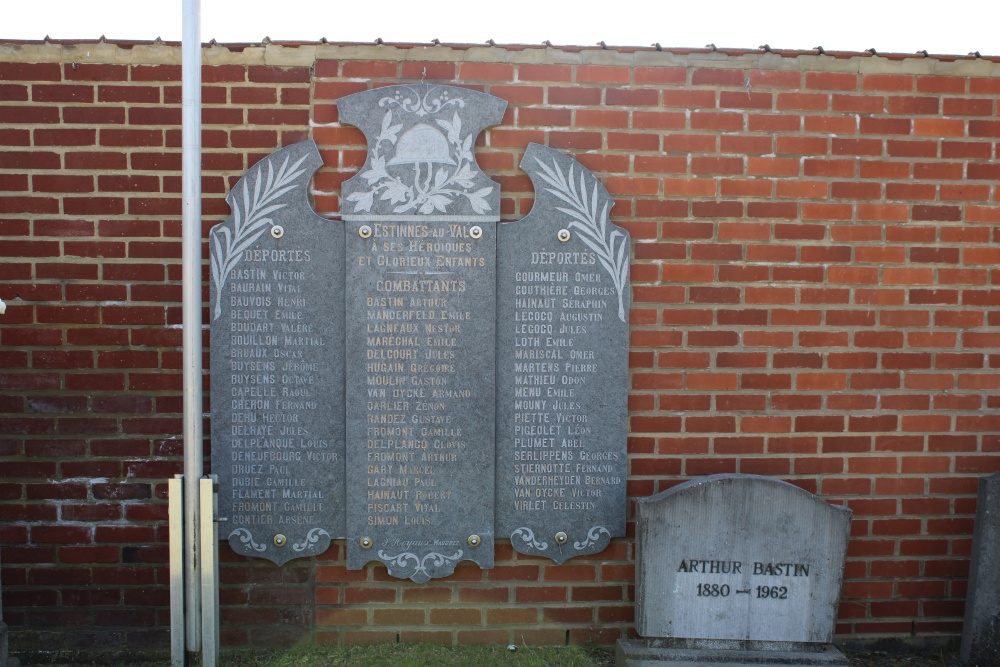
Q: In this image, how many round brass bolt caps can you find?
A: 8